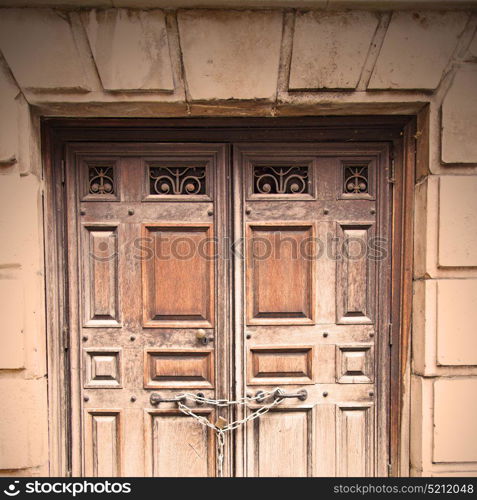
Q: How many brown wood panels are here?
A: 12